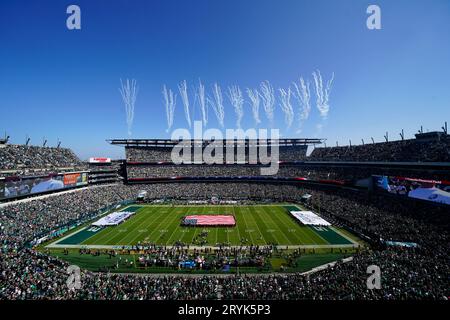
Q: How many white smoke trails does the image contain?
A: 11